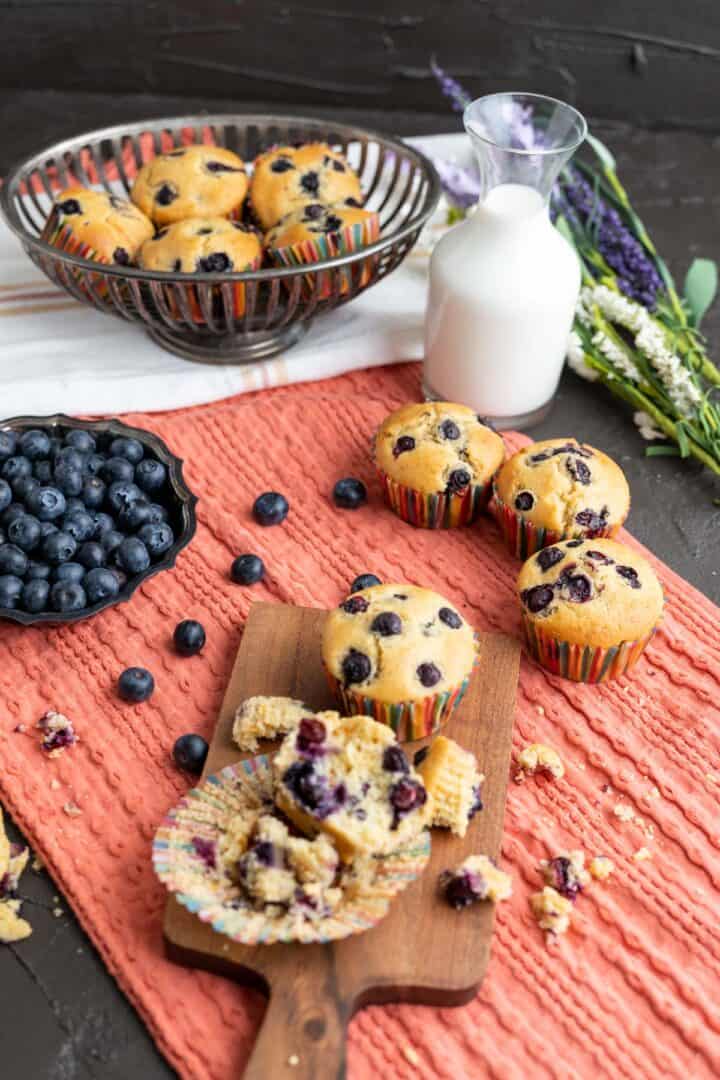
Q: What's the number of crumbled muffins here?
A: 1